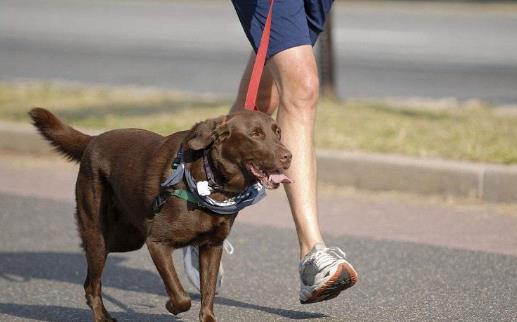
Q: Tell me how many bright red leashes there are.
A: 1